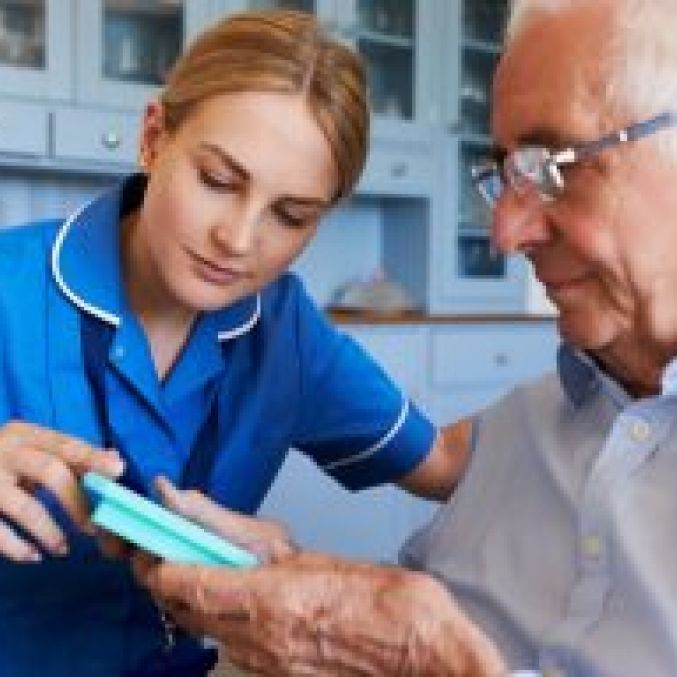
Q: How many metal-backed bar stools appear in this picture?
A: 0